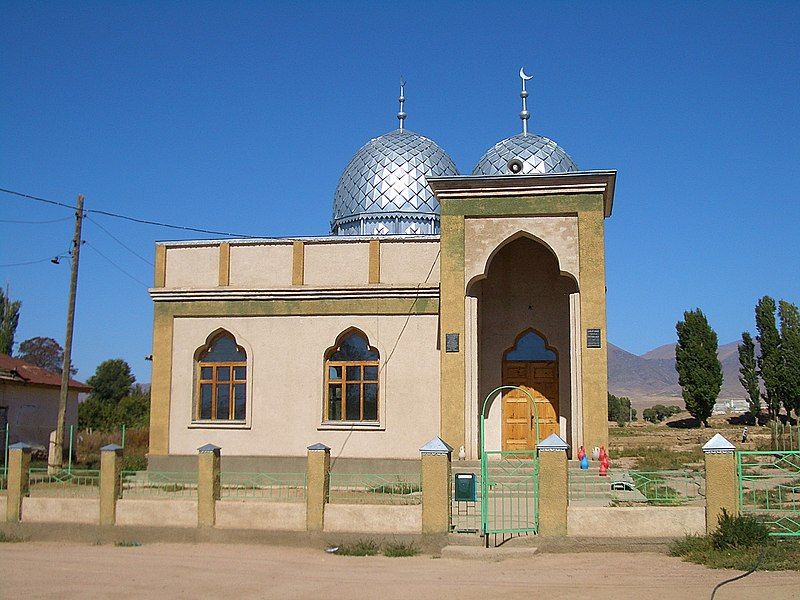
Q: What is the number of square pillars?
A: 7